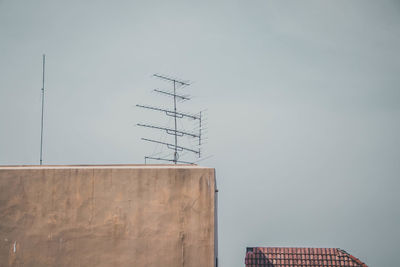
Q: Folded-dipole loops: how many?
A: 3